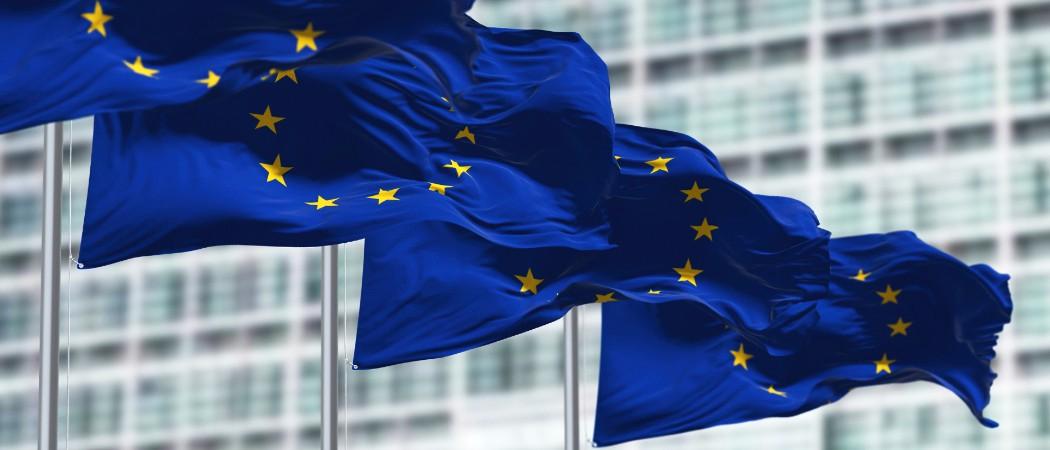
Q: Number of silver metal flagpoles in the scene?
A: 3